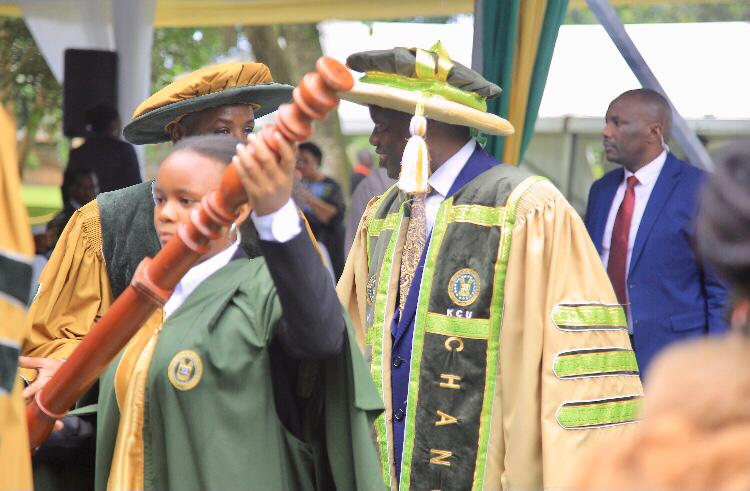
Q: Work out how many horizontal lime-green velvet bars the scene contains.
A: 3